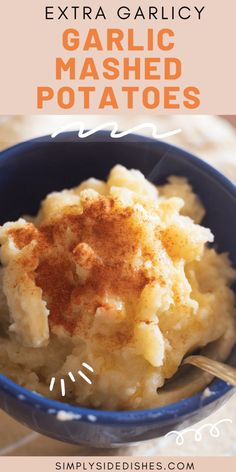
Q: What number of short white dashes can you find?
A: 5